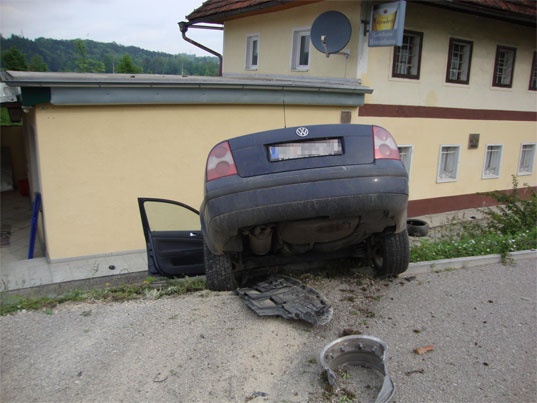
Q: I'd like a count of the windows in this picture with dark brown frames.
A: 4